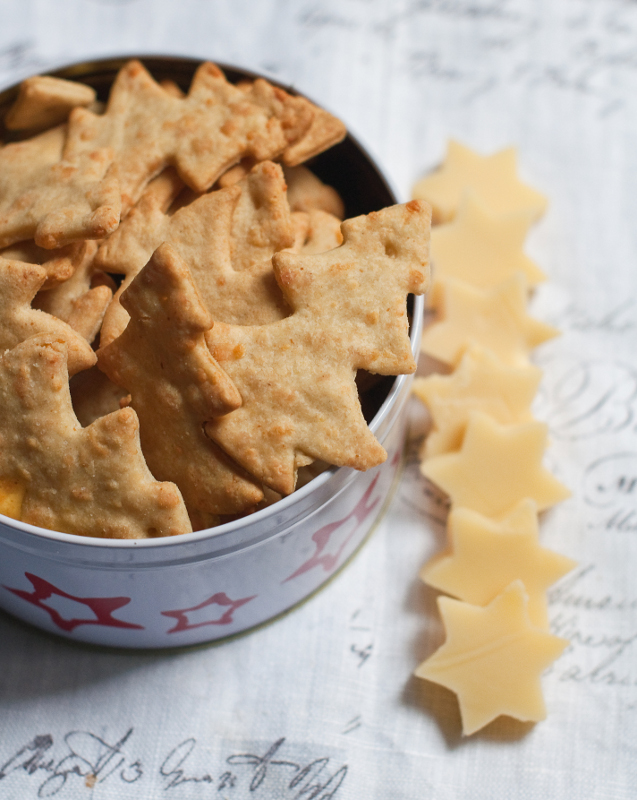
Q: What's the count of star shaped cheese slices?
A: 7